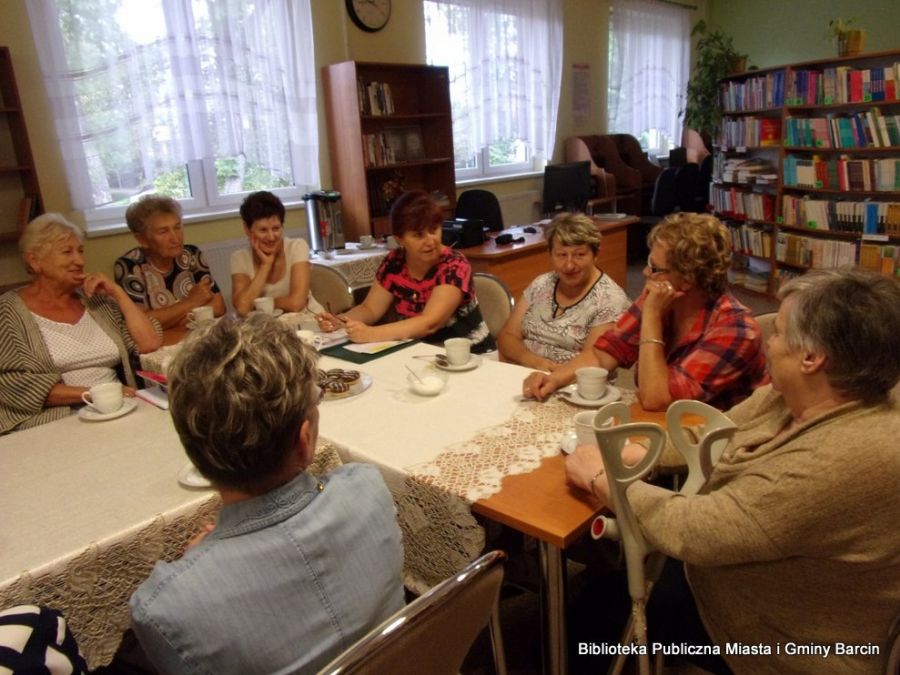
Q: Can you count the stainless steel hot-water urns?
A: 1